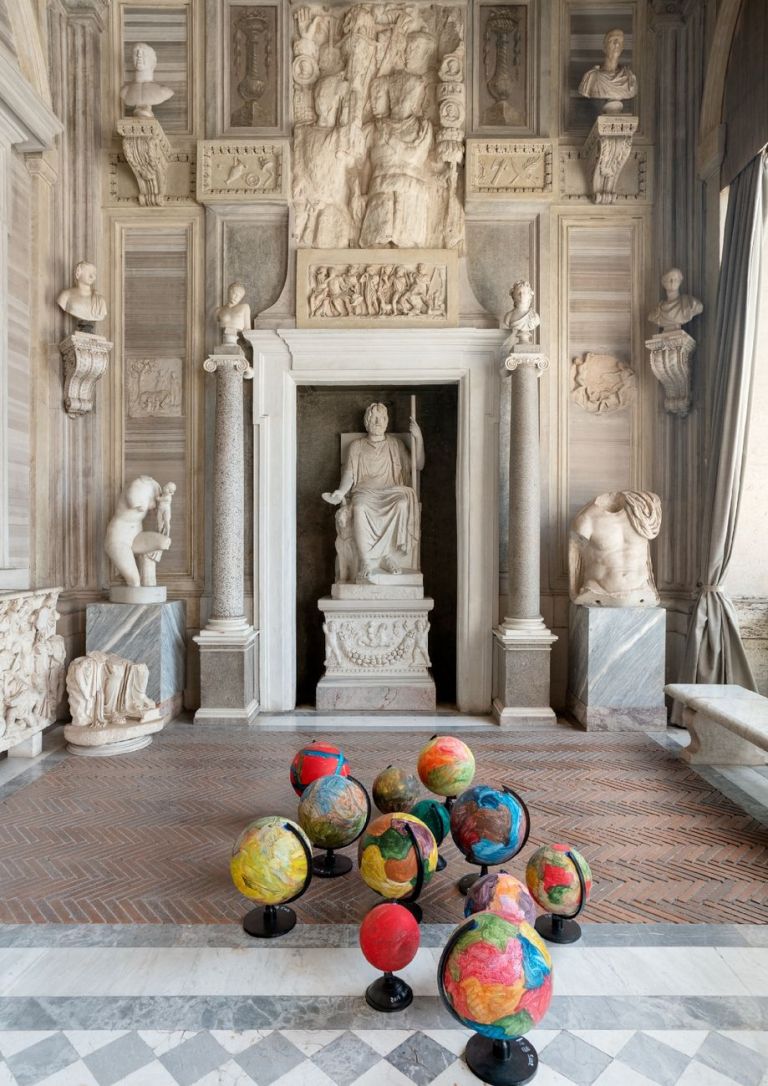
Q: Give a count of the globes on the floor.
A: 12